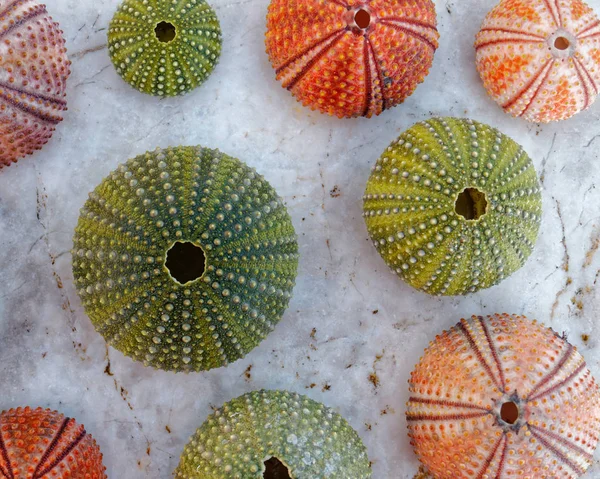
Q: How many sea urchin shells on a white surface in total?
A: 9